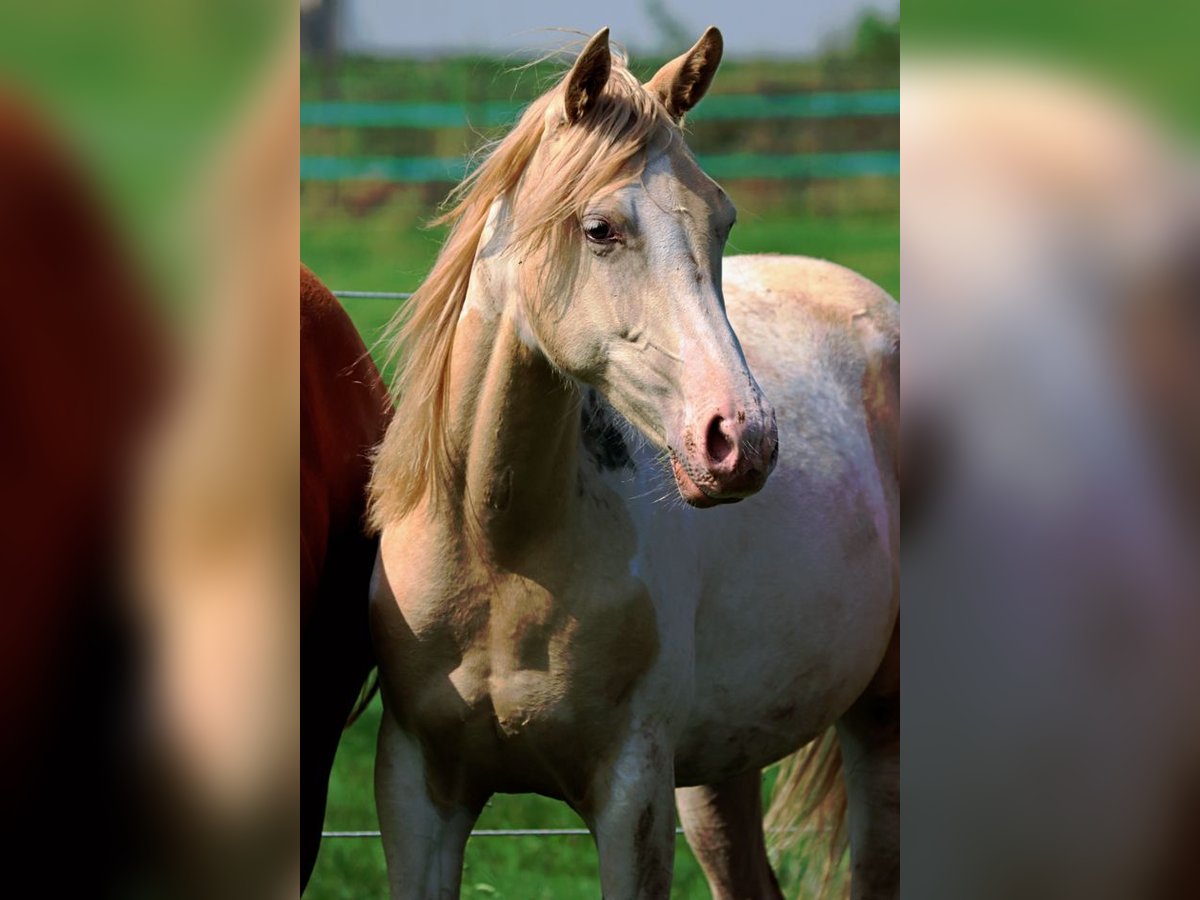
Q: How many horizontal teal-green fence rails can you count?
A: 2